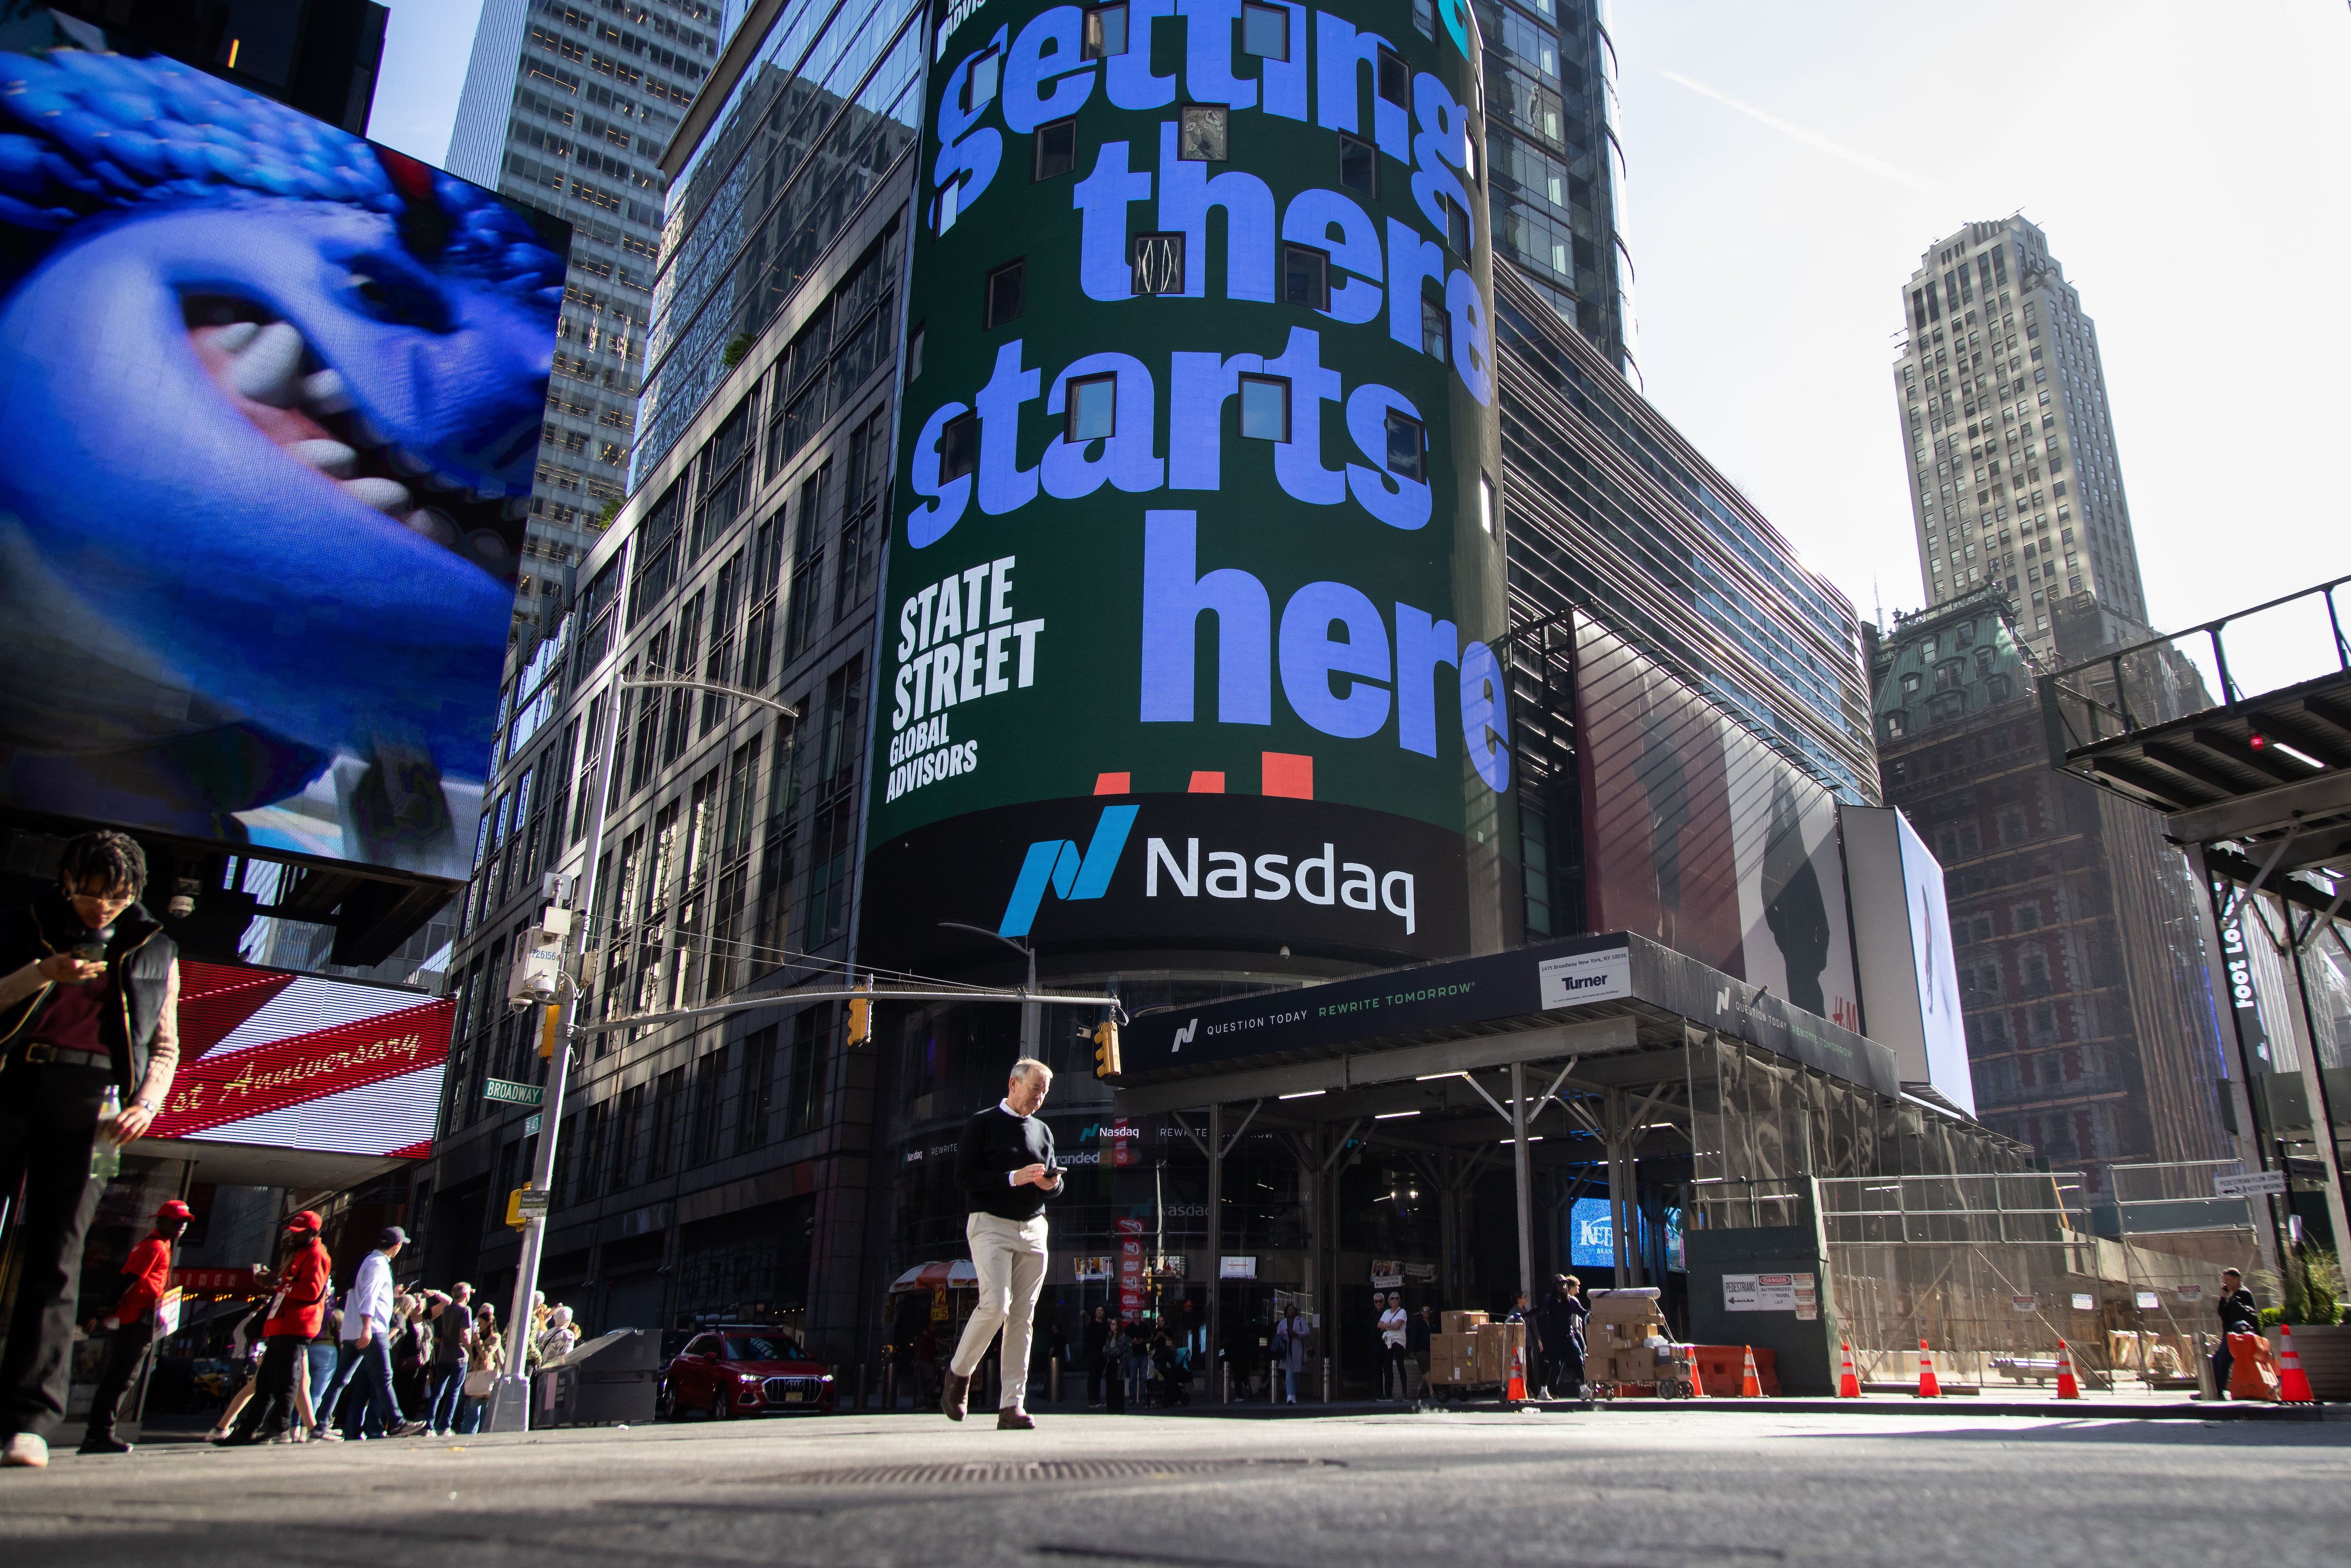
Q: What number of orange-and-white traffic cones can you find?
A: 7